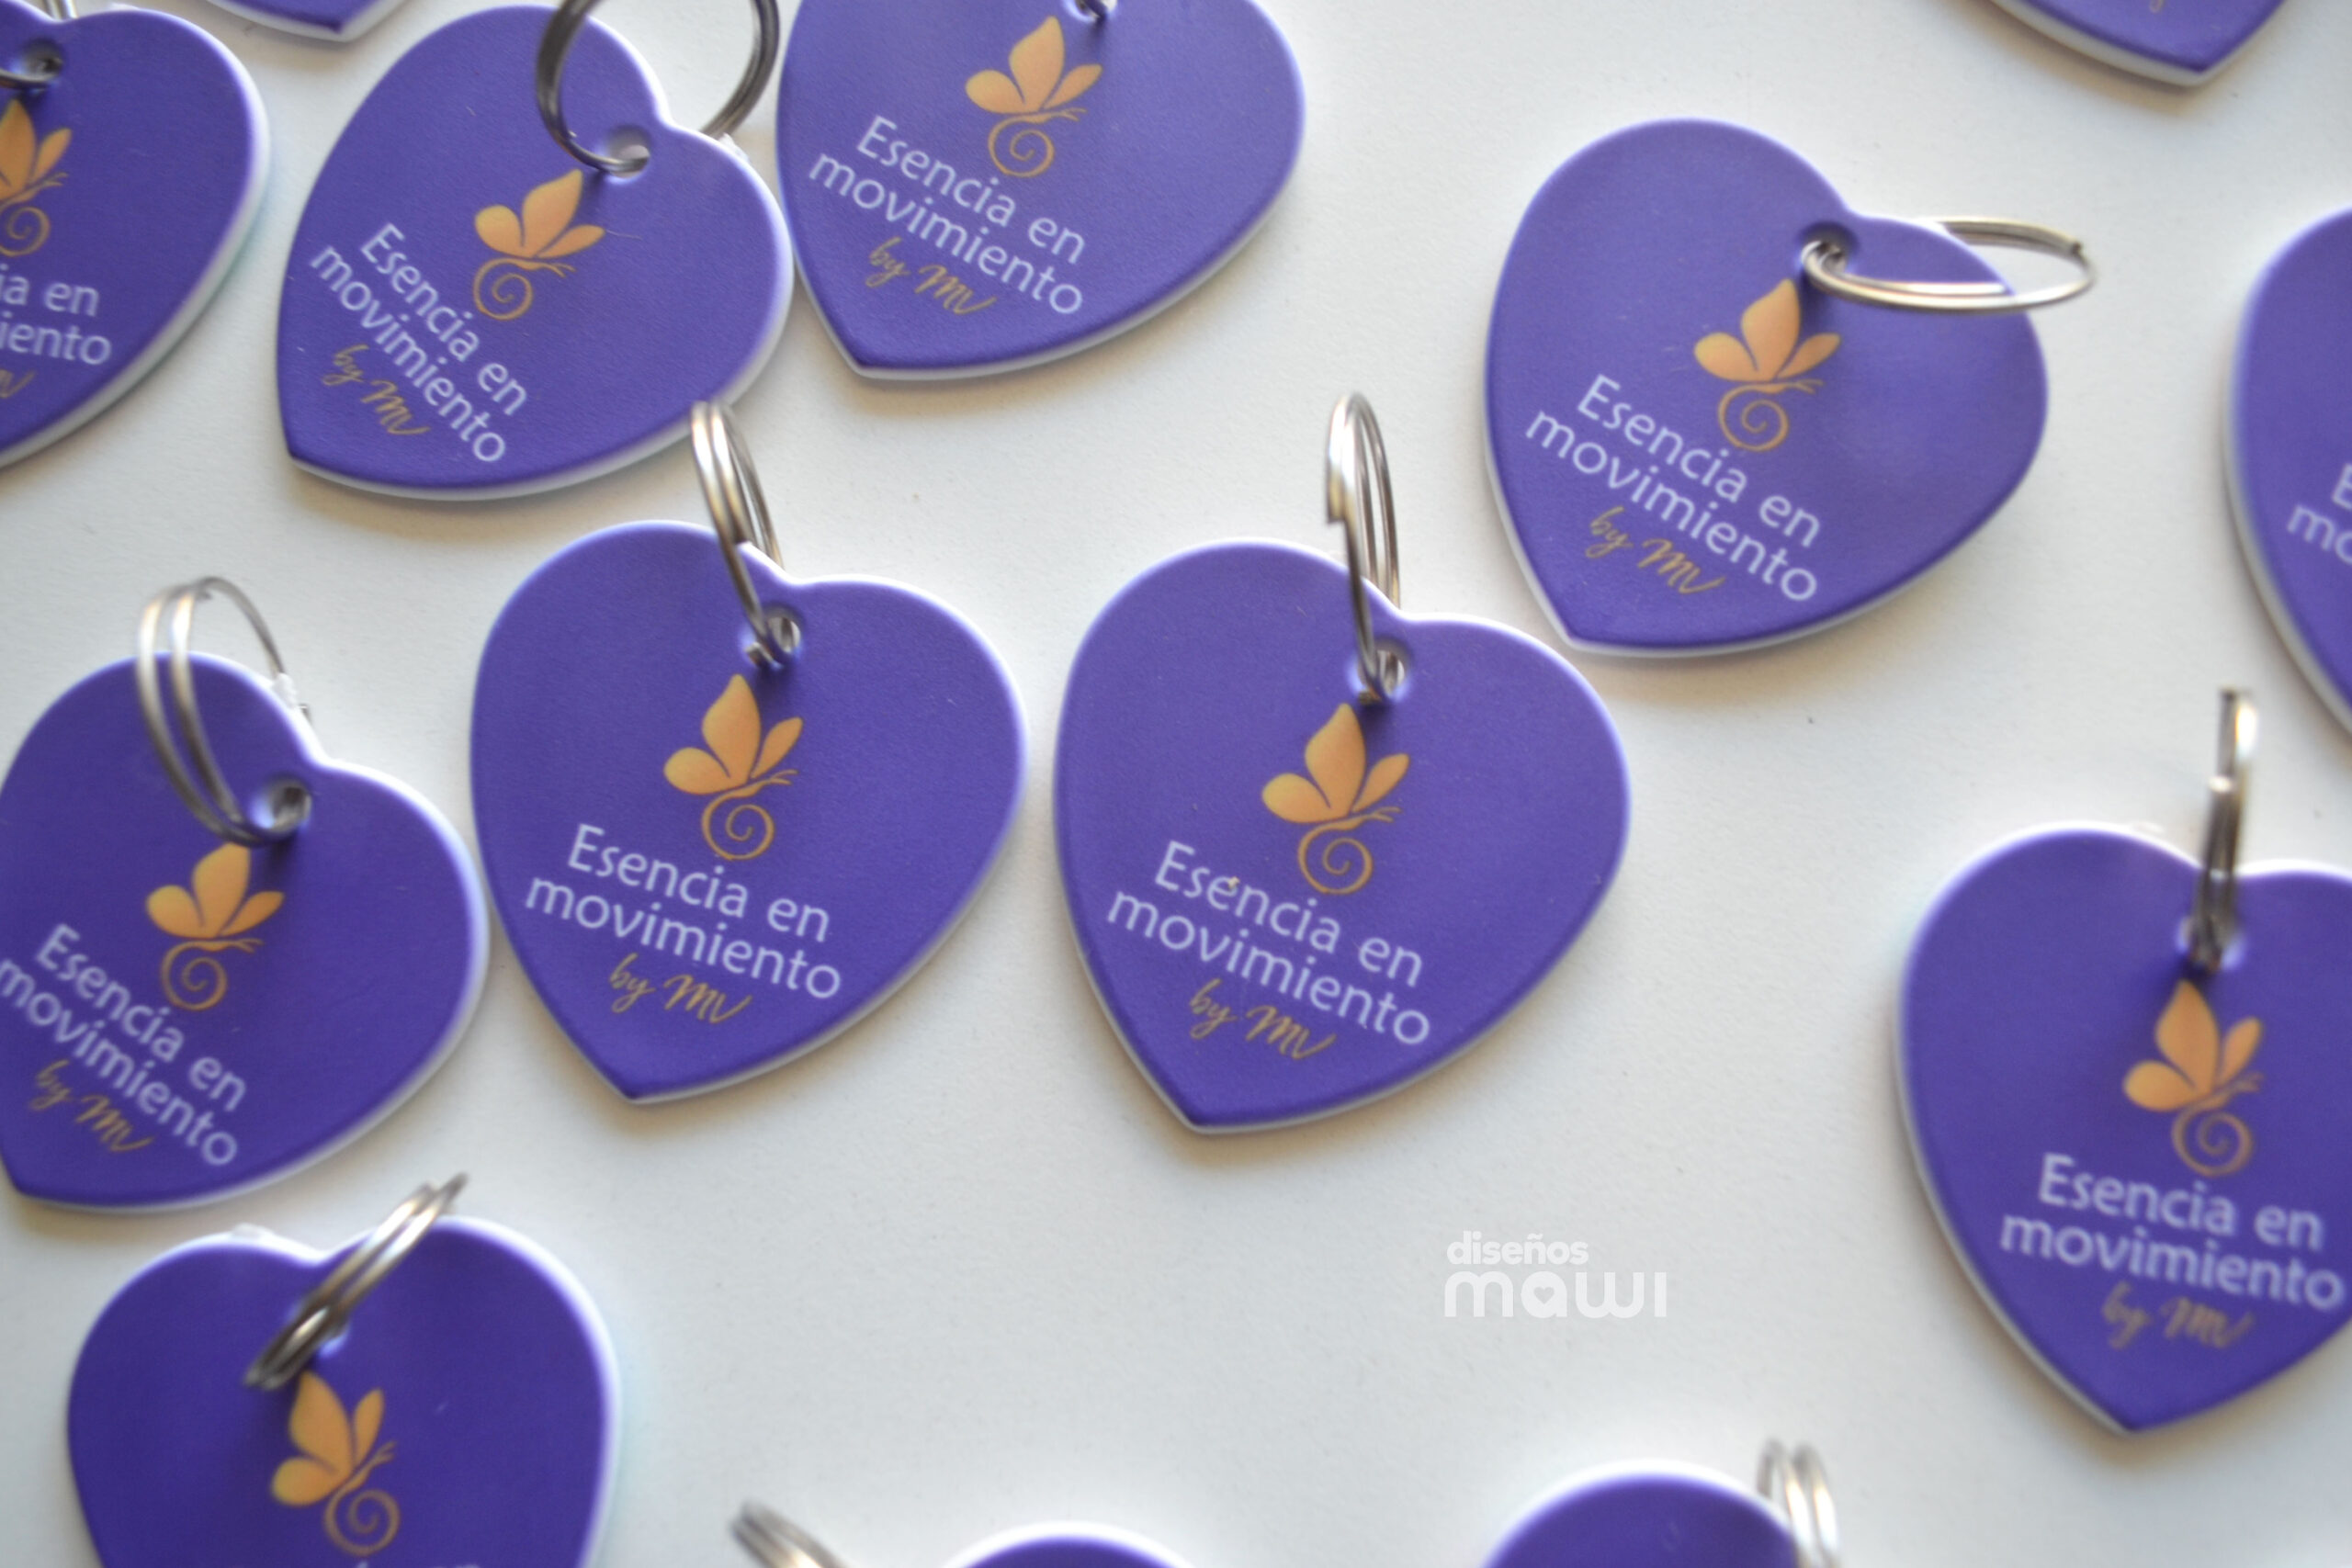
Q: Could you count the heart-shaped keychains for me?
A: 14